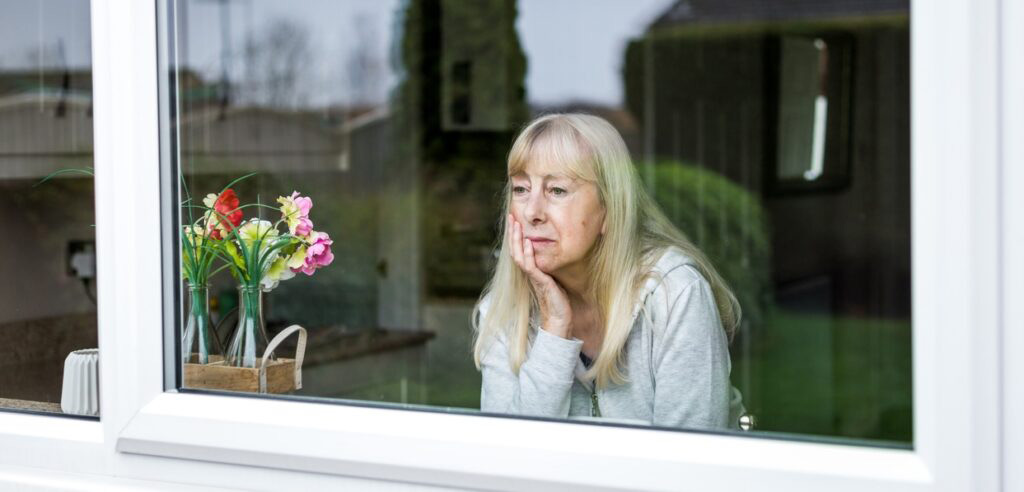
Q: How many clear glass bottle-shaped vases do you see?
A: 2